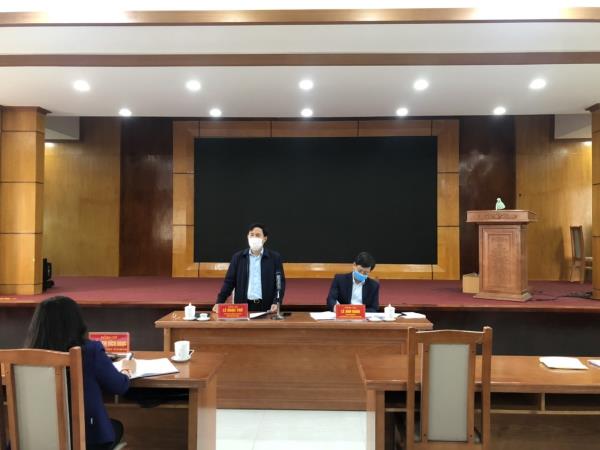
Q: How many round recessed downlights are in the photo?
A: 10